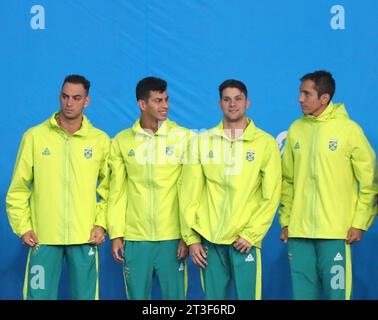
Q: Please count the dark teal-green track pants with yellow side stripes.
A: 4